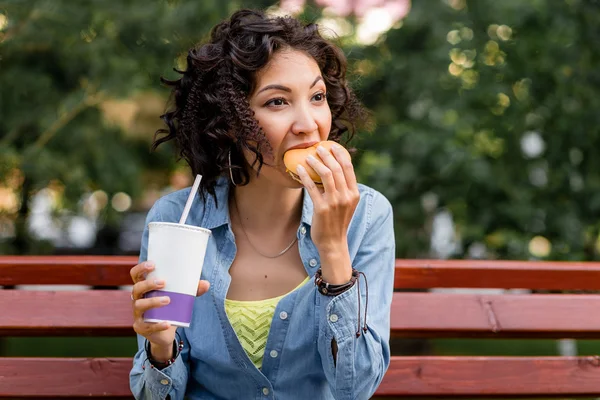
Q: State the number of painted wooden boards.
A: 3